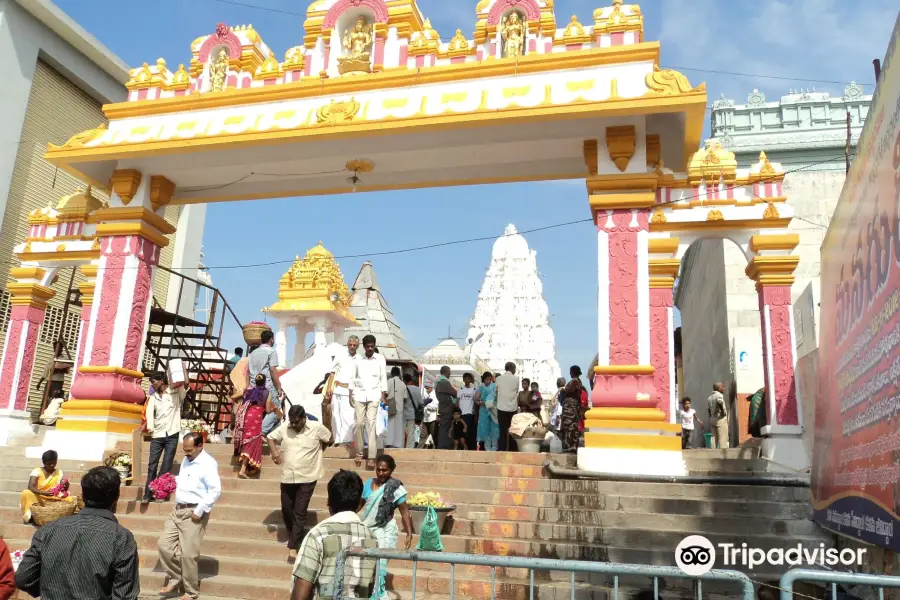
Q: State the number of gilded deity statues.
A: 3